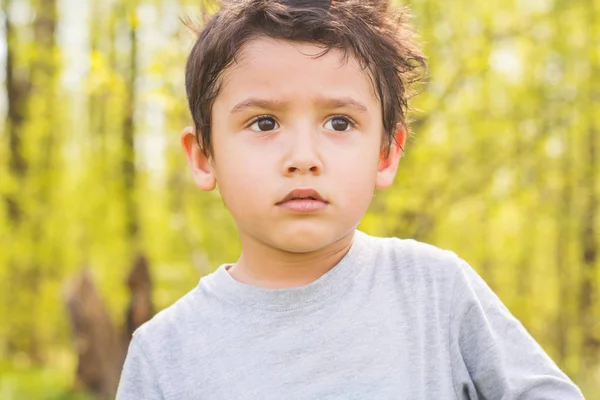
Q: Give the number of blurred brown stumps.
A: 2